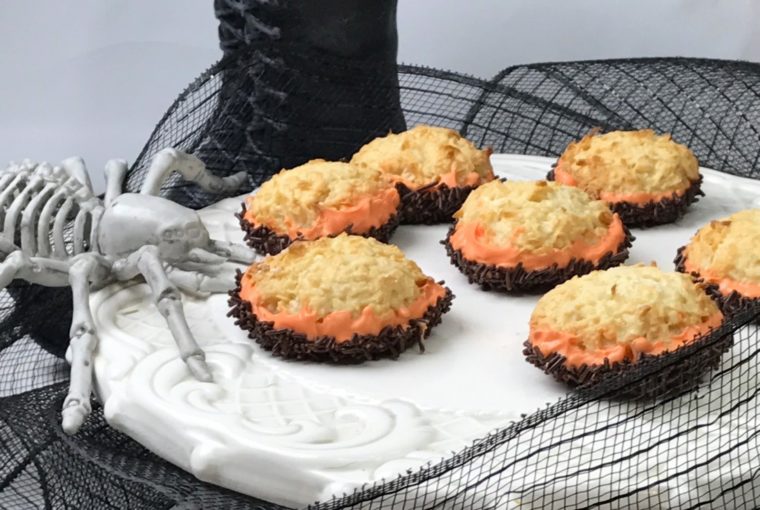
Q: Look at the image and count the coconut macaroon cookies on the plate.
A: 7